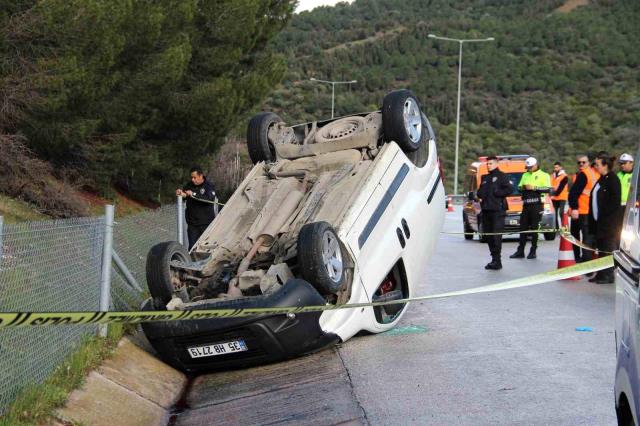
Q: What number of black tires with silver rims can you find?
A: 2